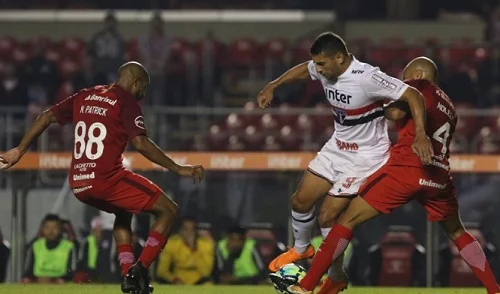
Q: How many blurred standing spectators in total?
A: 2